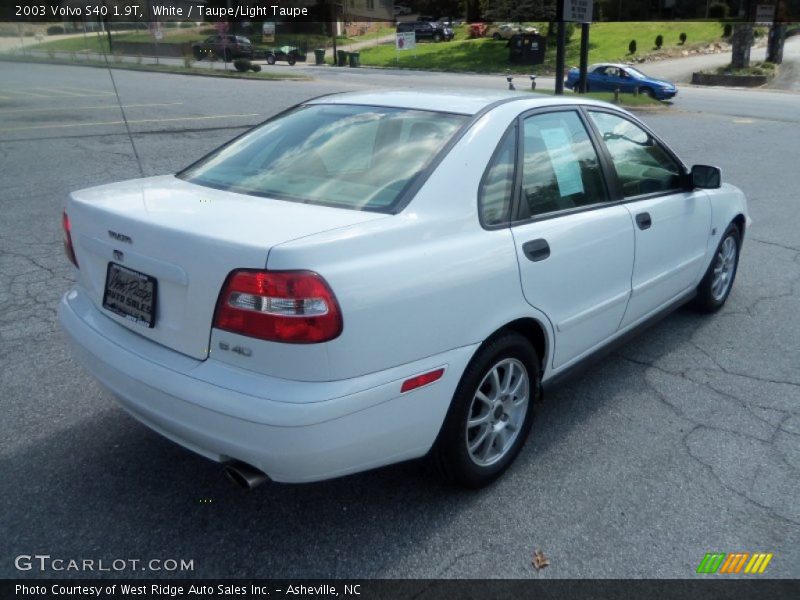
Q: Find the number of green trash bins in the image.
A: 3